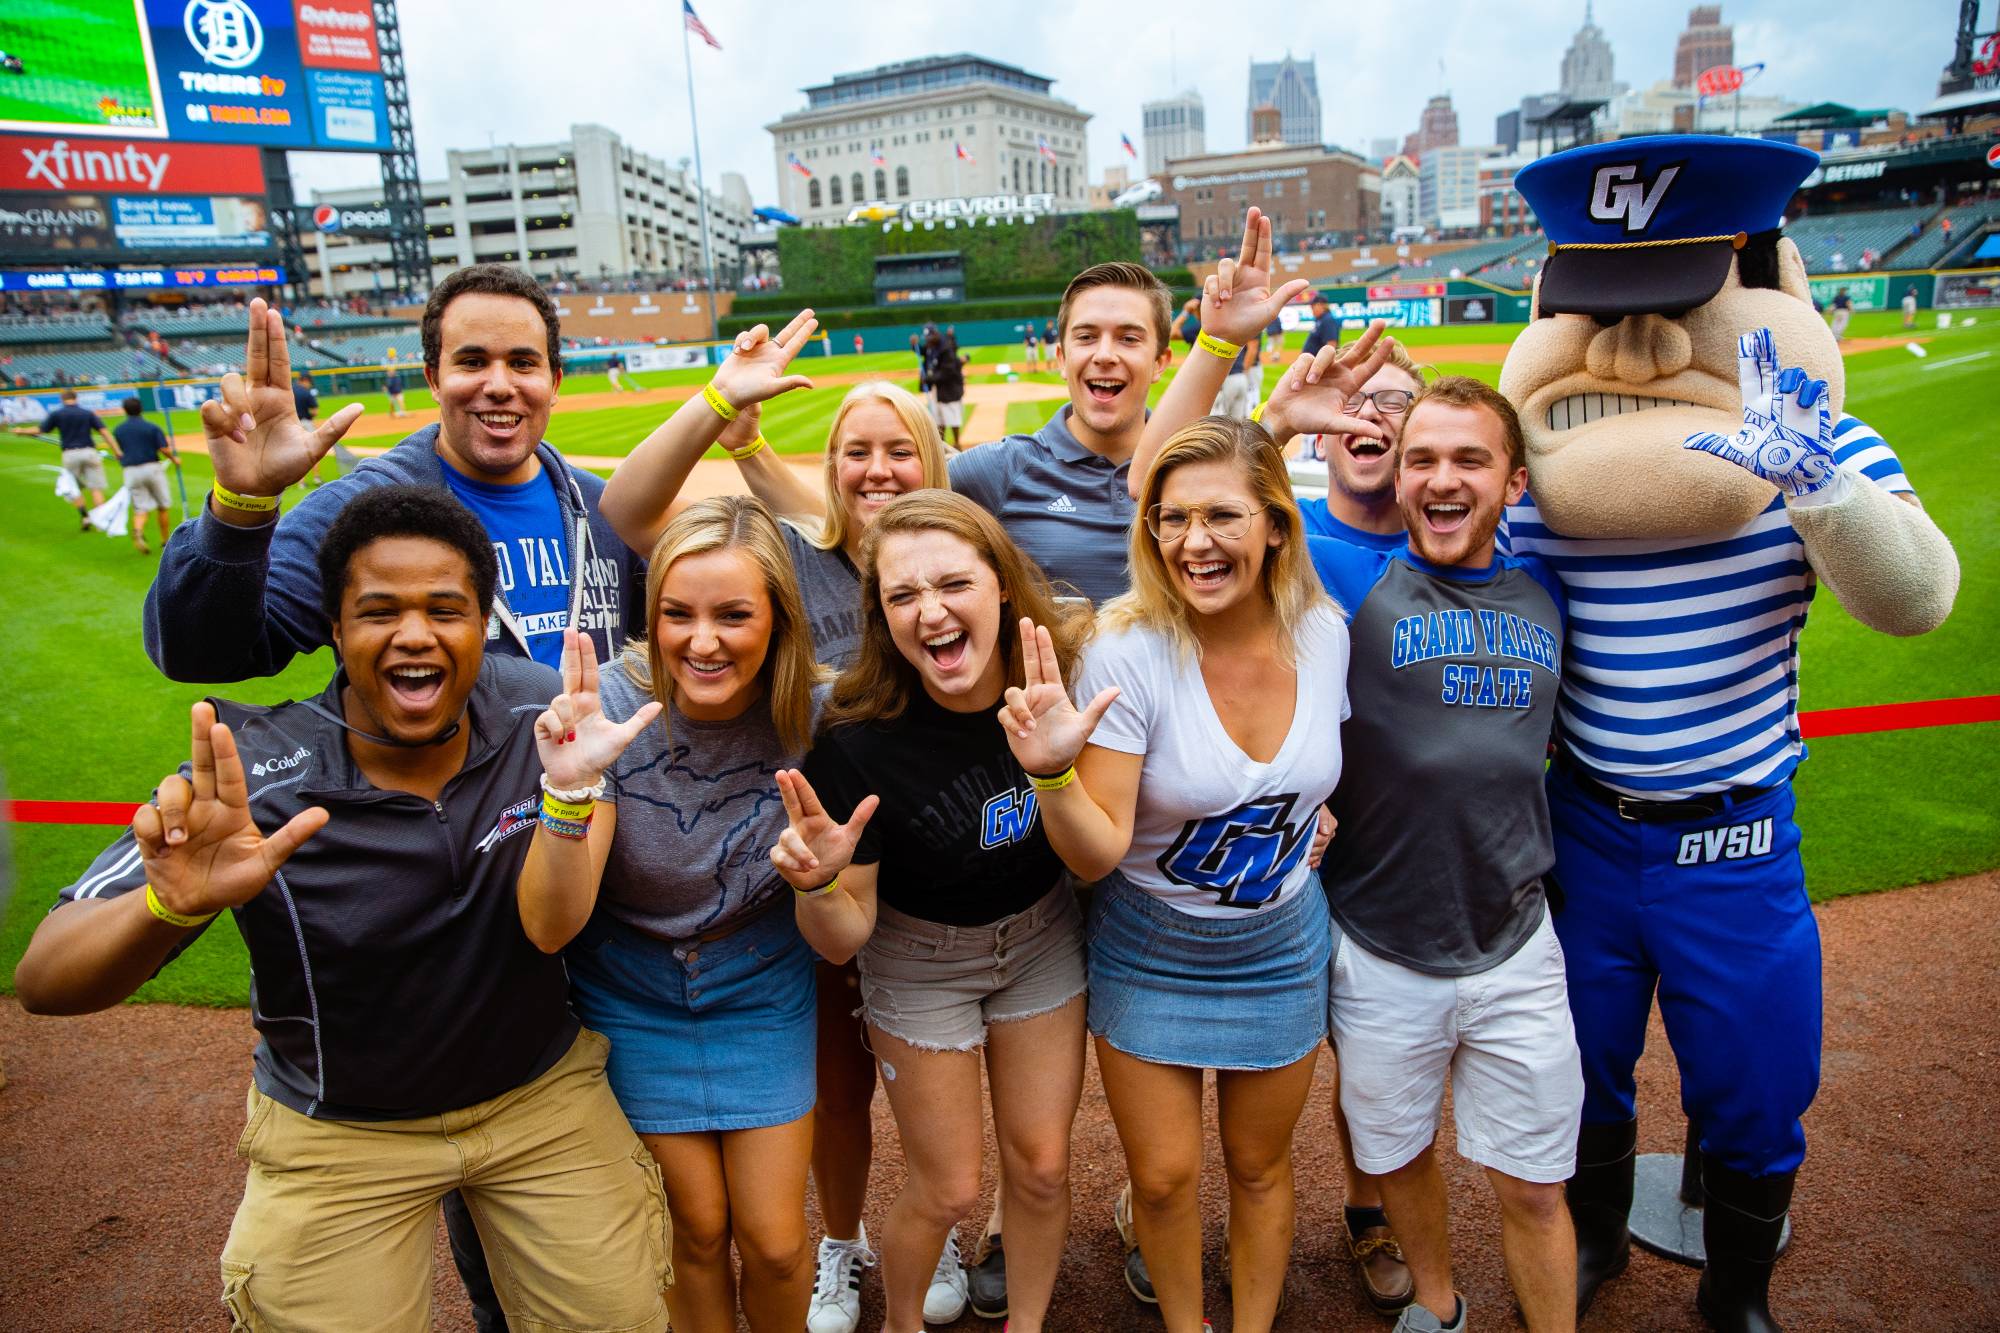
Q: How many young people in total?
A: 9